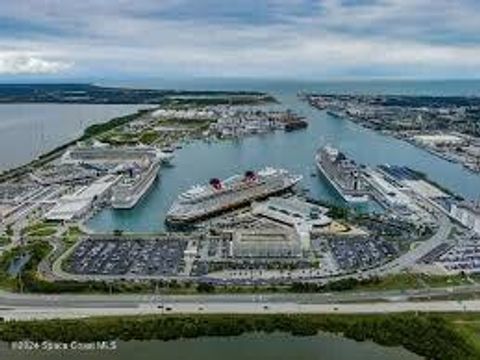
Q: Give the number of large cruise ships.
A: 4